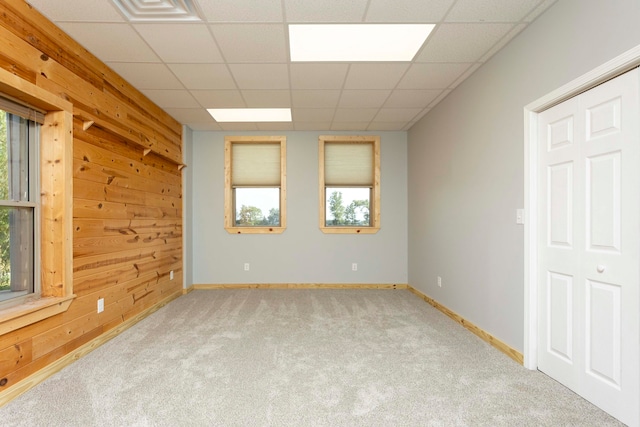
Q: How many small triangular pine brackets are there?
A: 3